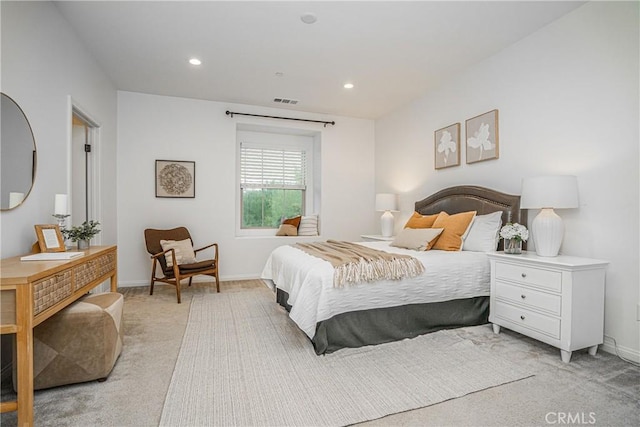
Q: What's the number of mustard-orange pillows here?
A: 2